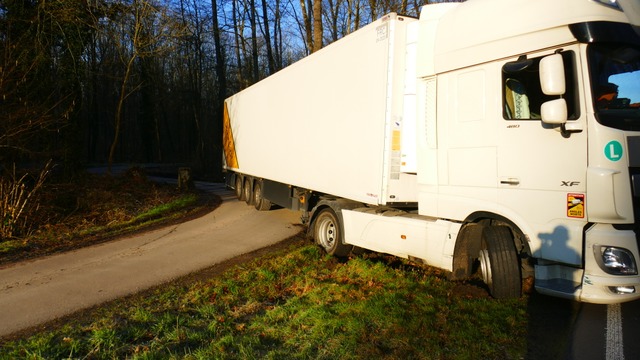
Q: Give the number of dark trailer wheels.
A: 3